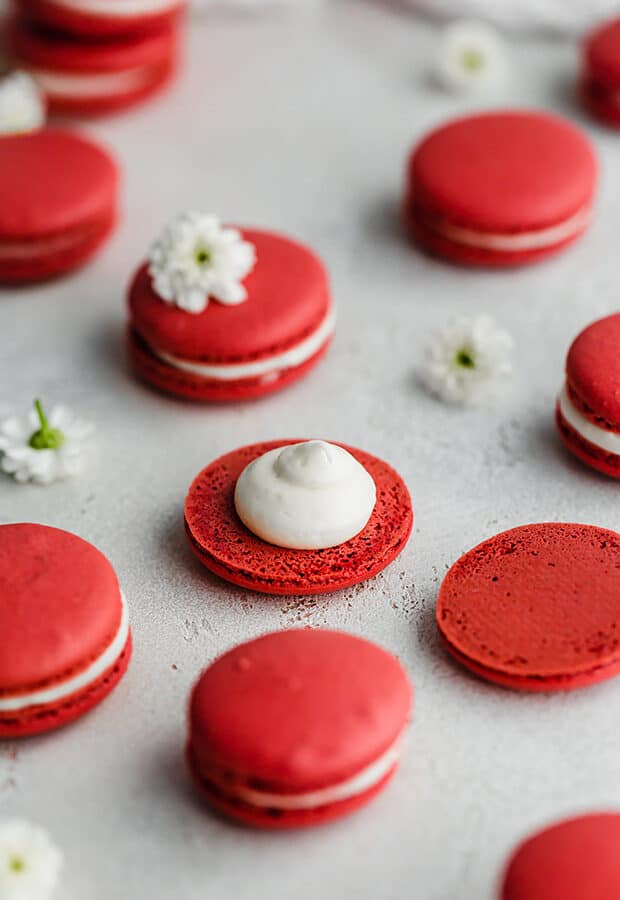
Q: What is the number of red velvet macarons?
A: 12